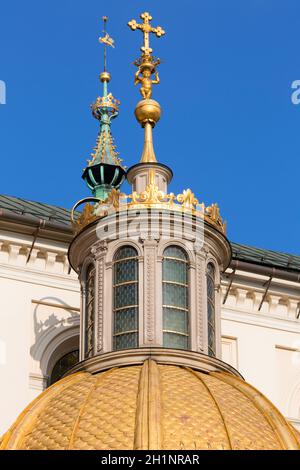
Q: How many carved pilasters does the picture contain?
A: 3